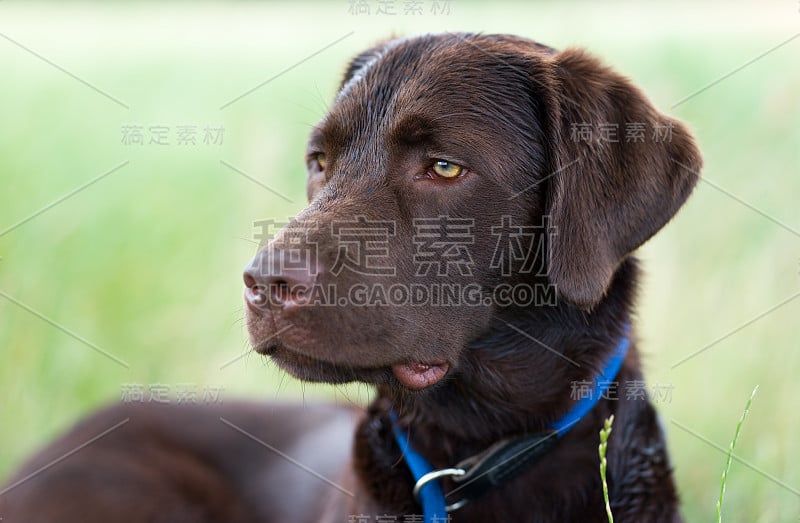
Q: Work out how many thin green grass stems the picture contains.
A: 2